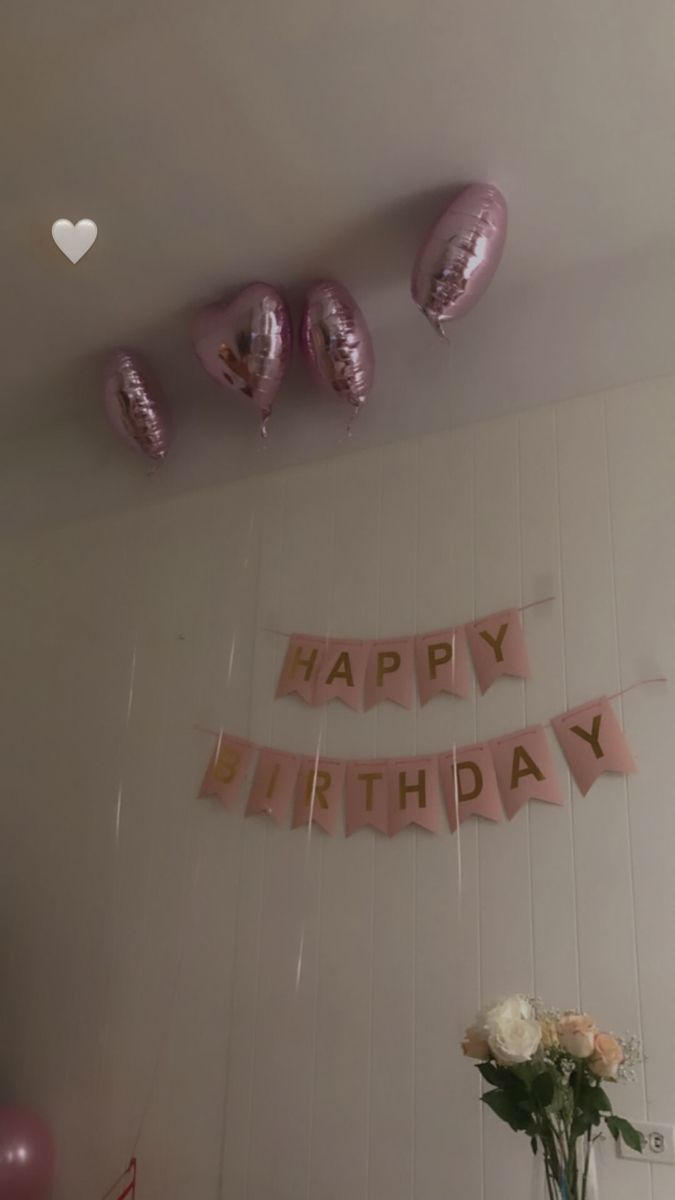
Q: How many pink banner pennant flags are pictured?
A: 13